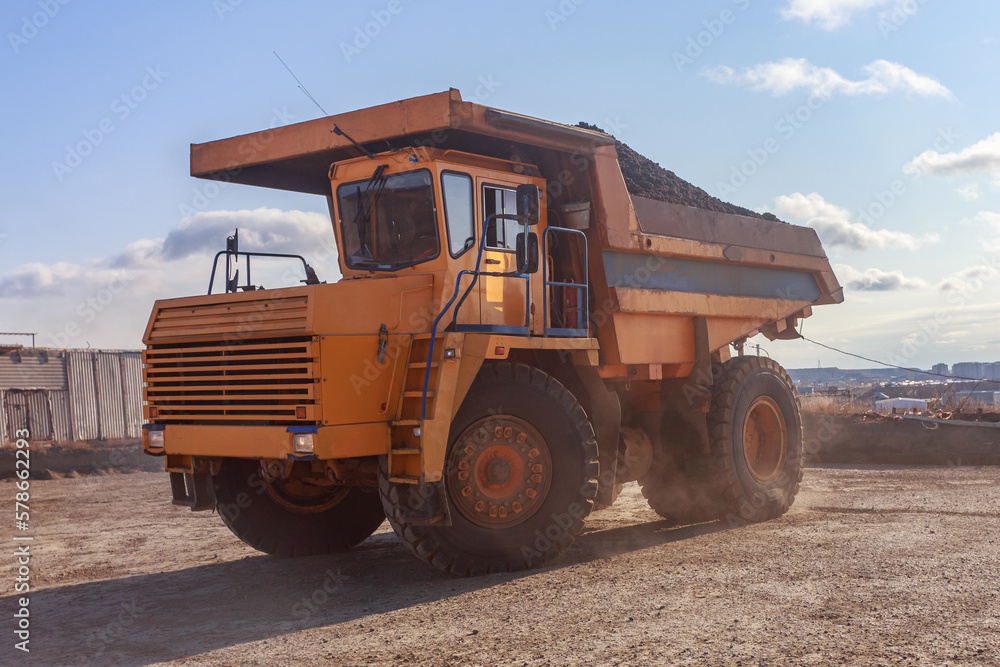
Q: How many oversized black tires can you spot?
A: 4